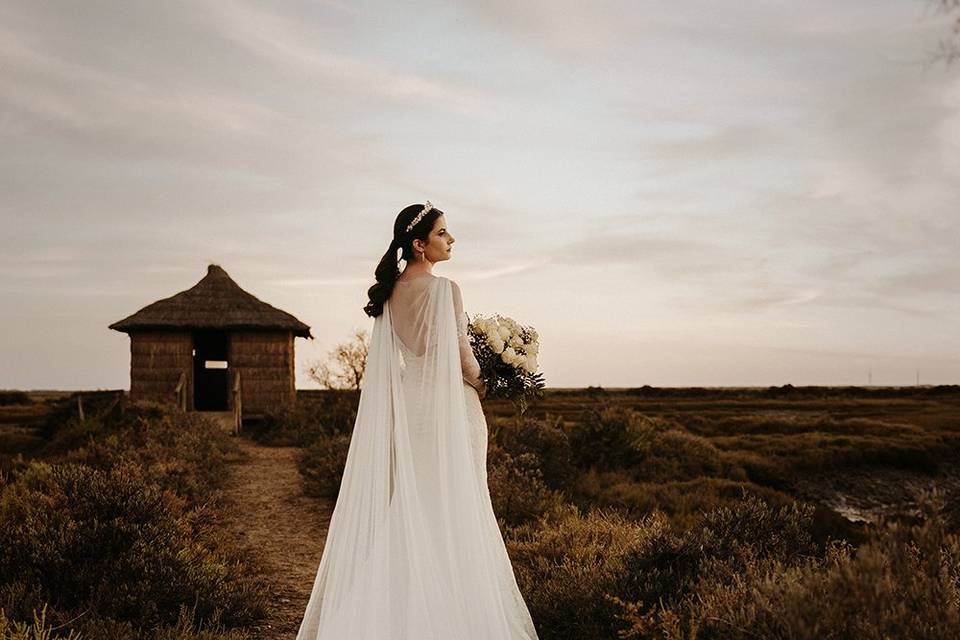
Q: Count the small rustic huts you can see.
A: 1